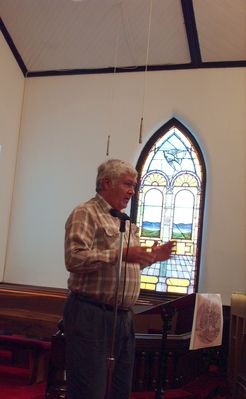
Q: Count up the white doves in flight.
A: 1